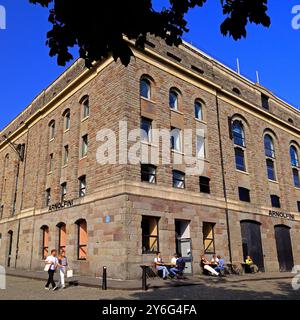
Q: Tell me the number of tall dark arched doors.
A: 2